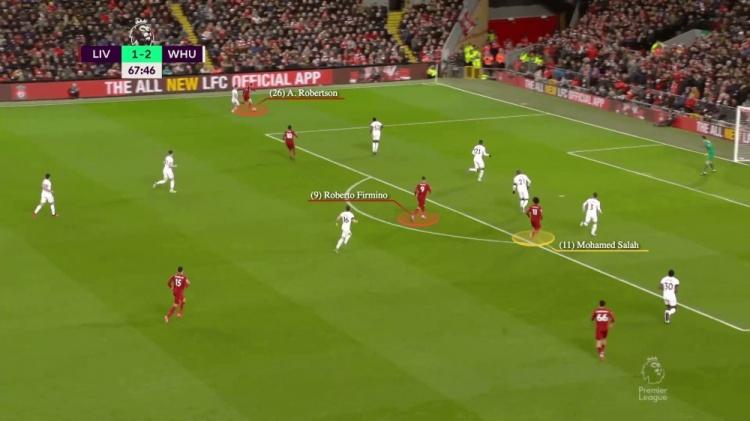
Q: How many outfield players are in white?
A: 9